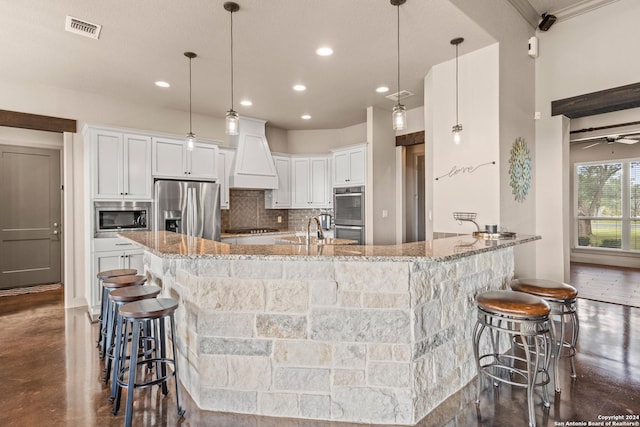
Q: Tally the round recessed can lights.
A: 6